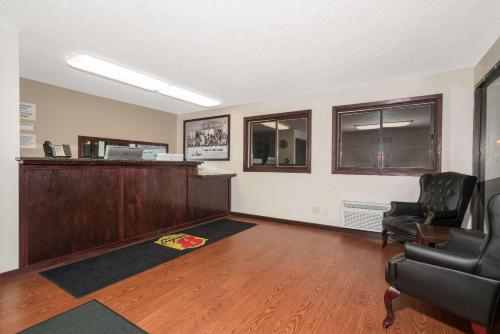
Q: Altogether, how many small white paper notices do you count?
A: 3